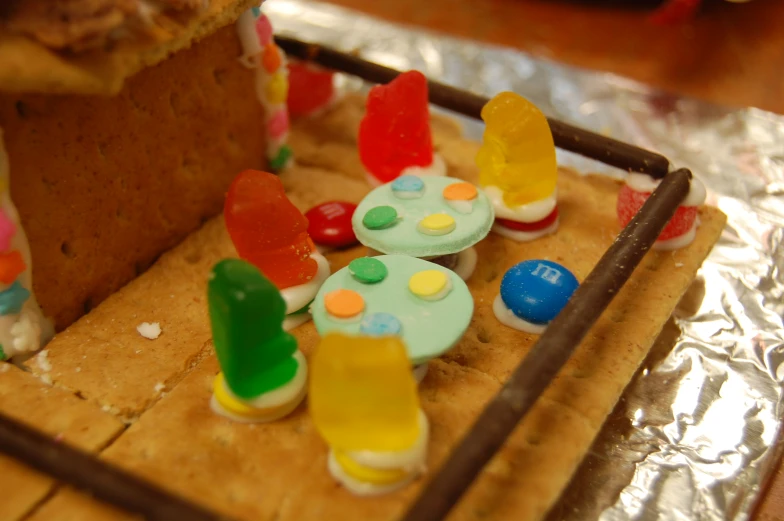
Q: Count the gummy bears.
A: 5